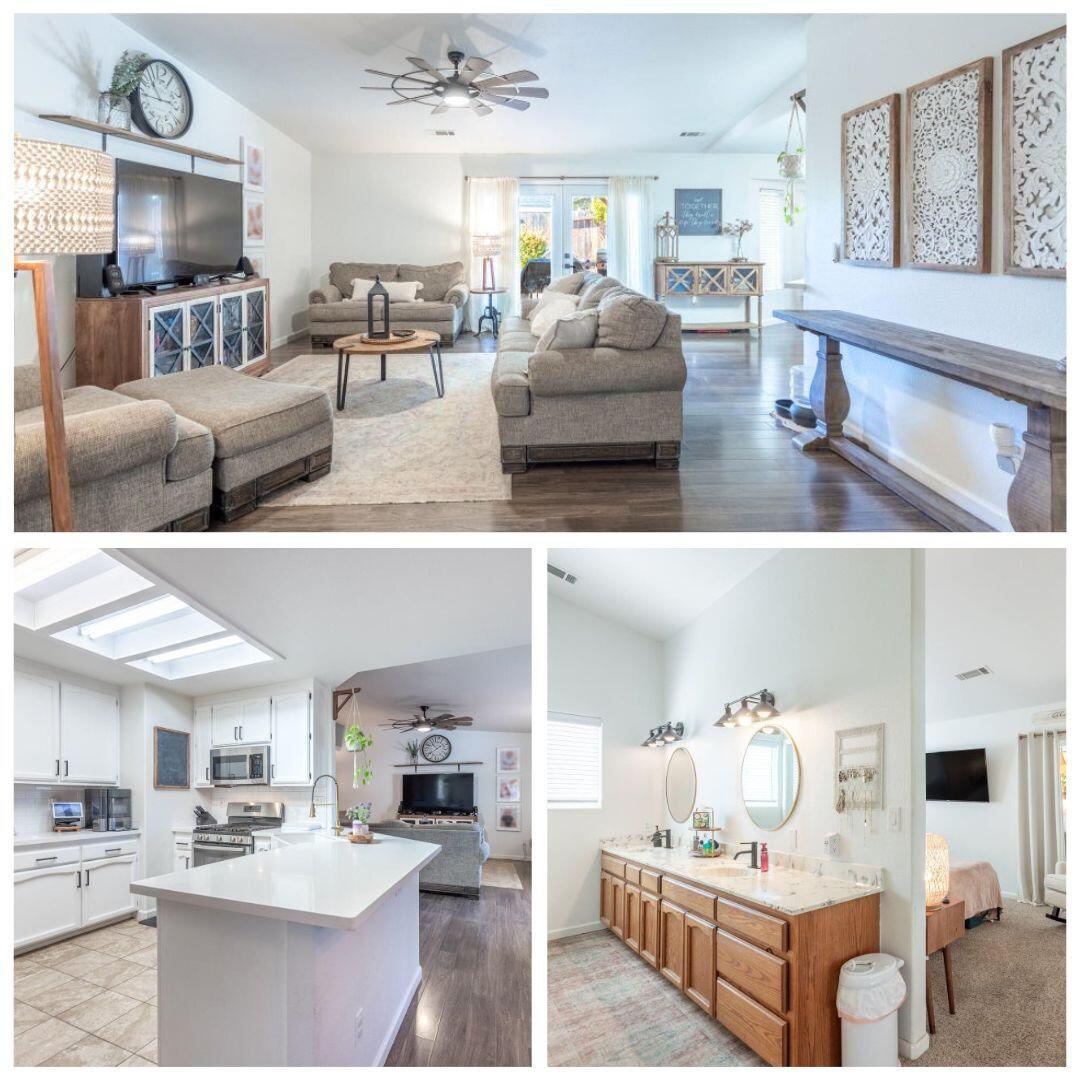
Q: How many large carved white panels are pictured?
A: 3